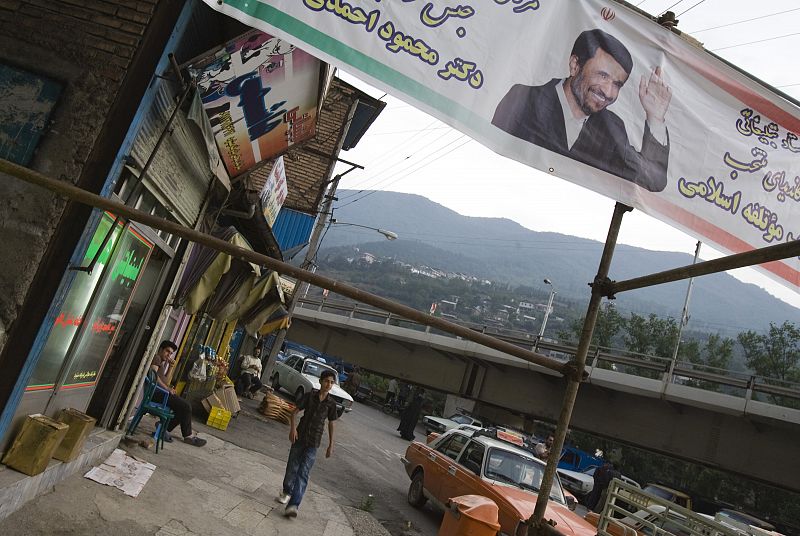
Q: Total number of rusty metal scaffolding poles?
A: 3